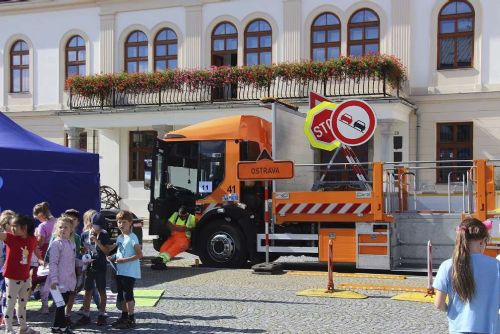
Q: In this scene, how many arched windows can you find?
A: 9